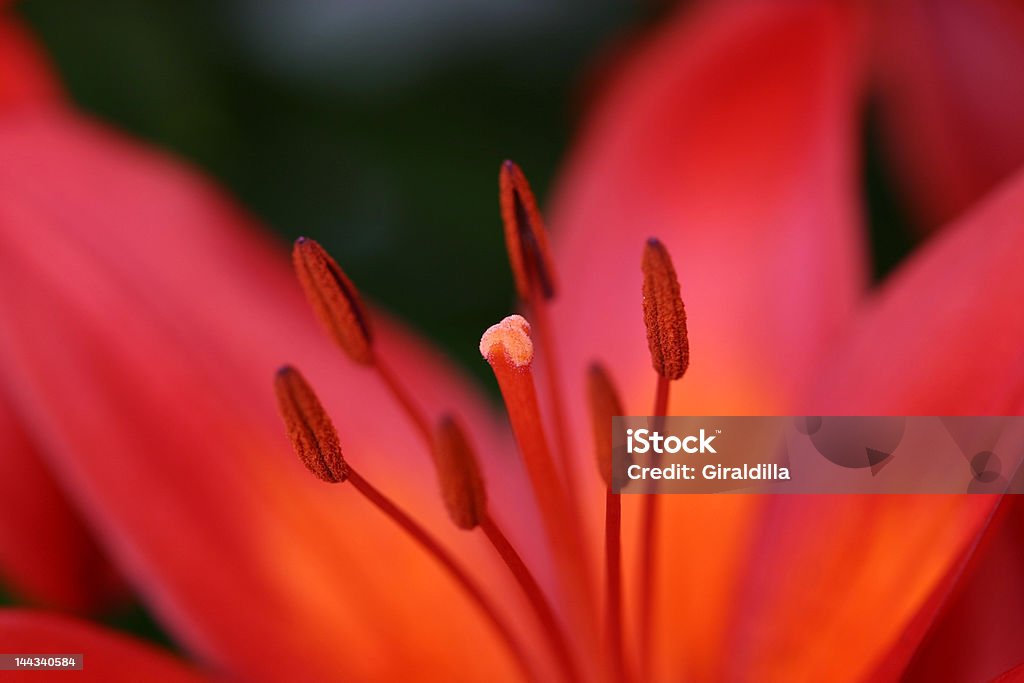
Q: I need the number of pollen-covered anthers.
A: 6